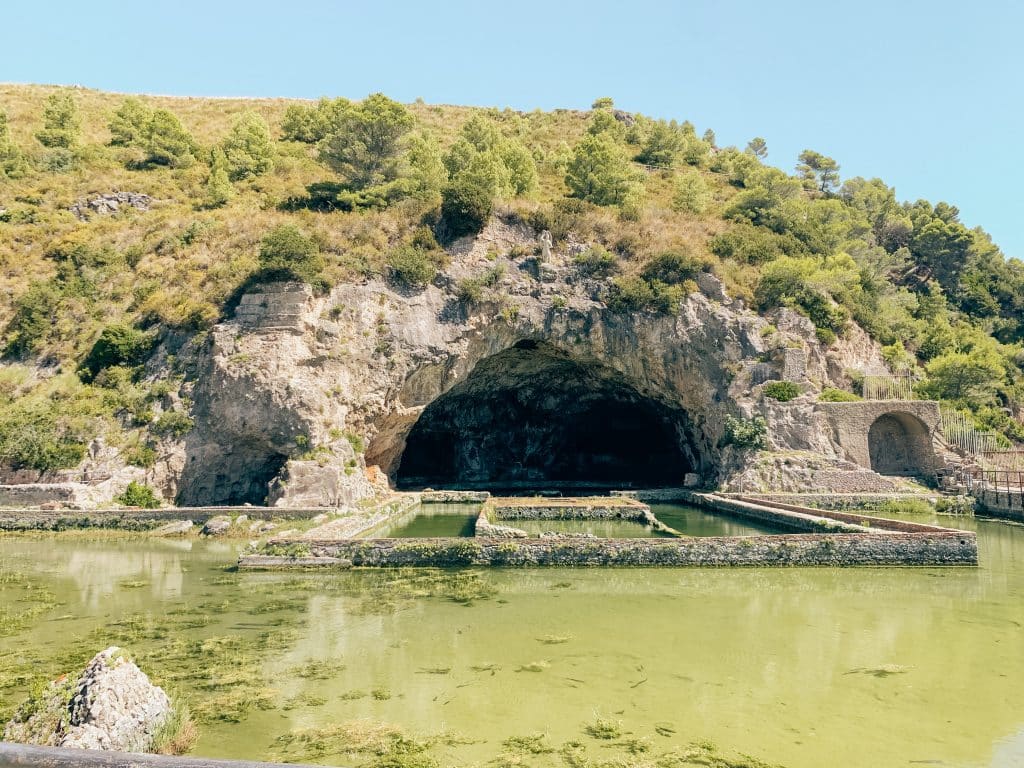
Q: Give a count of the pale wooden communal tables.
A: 0